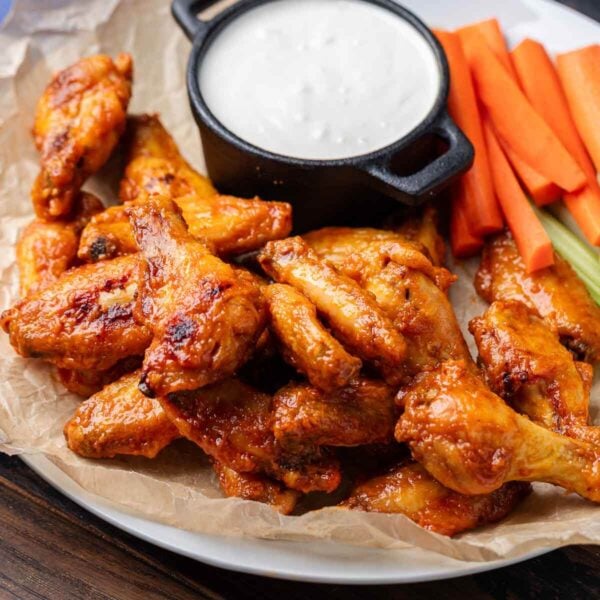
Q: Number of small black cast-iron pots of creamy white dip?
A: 1